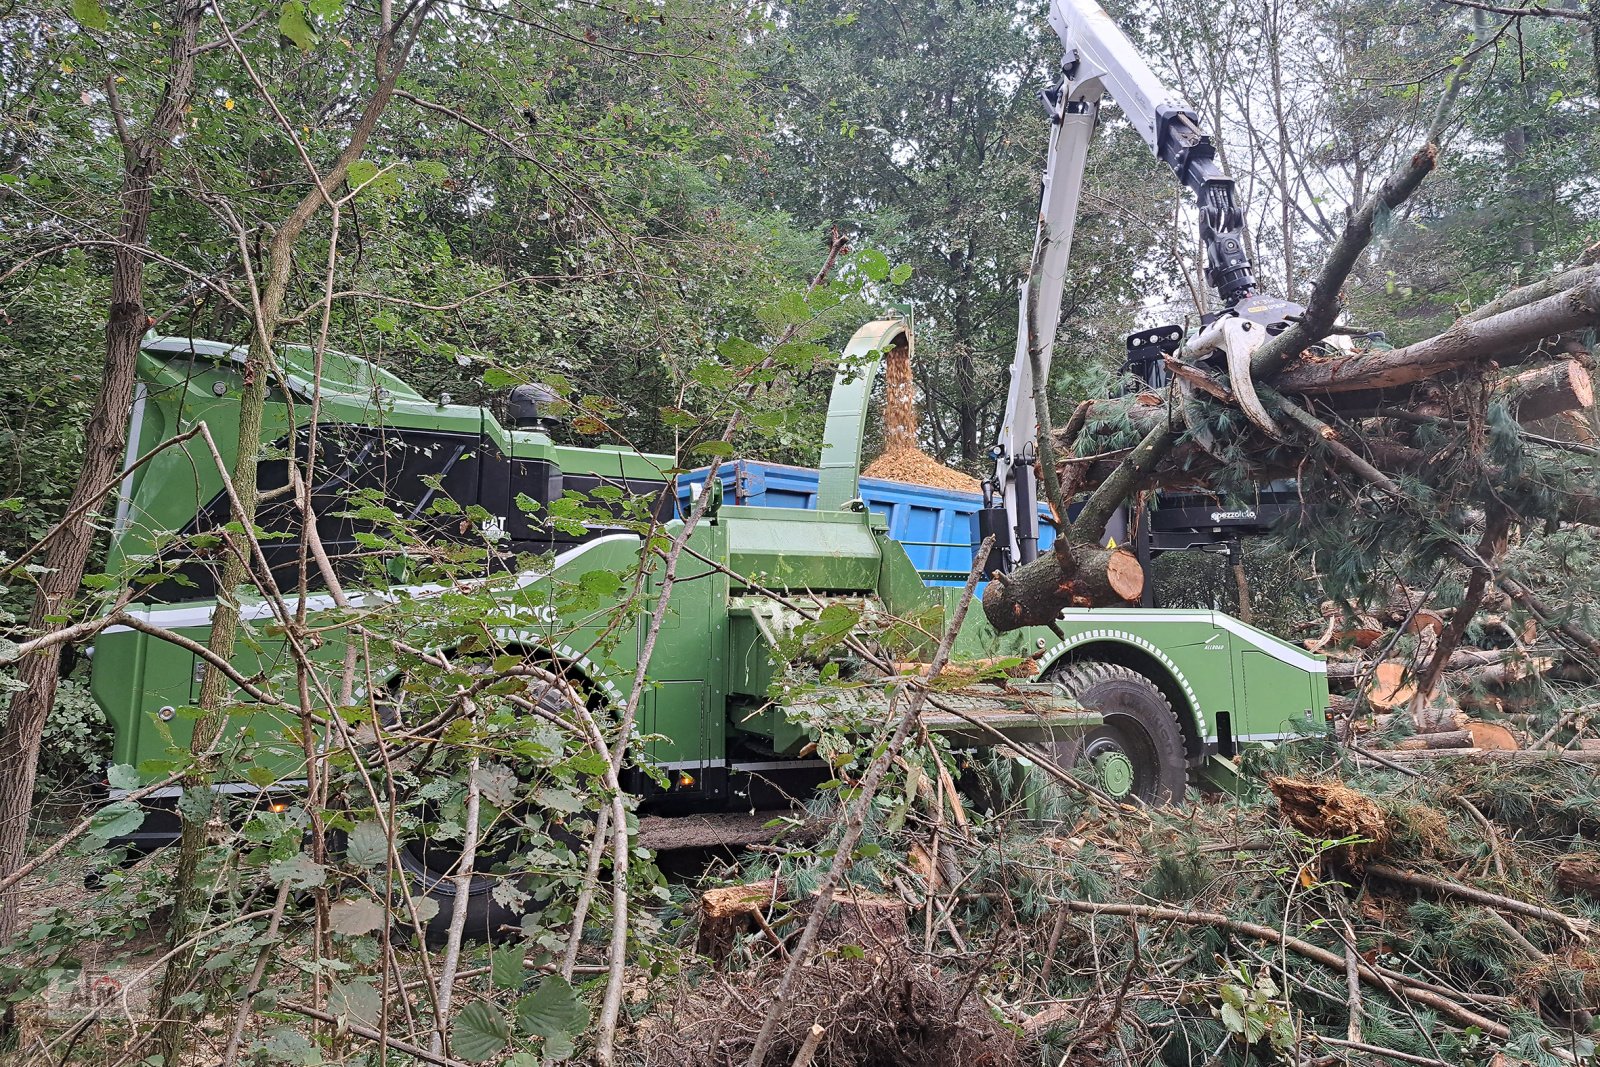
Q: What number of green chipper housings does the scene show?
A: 1